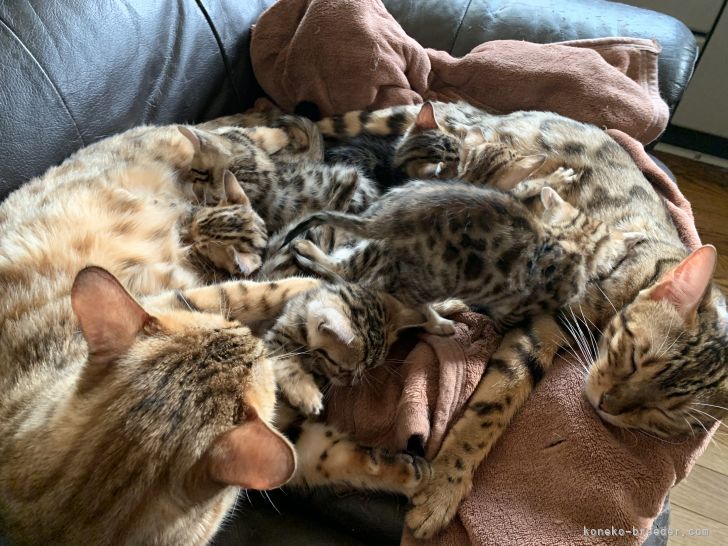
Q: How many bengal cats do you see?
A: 8